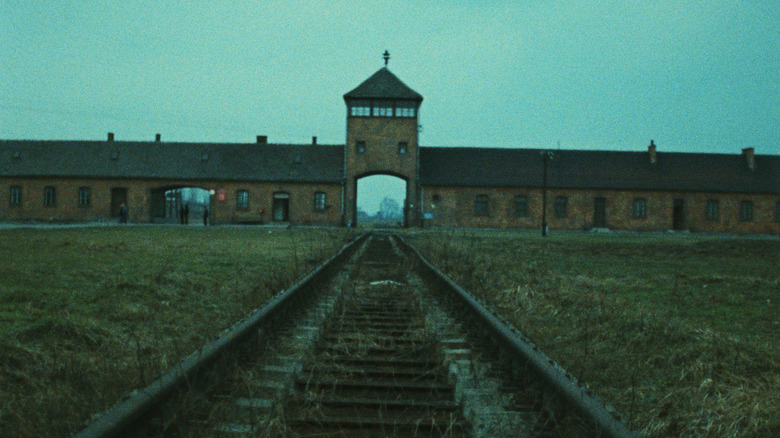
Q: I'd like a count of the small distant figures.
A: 4